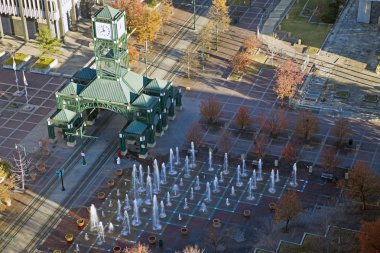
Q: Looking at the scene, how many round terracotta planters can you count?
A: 14